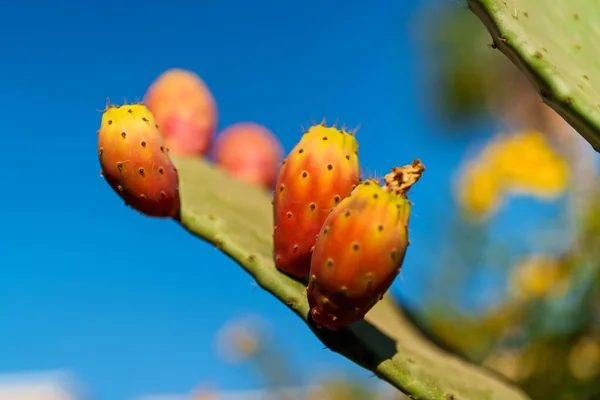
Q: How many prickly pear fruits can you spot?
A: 5